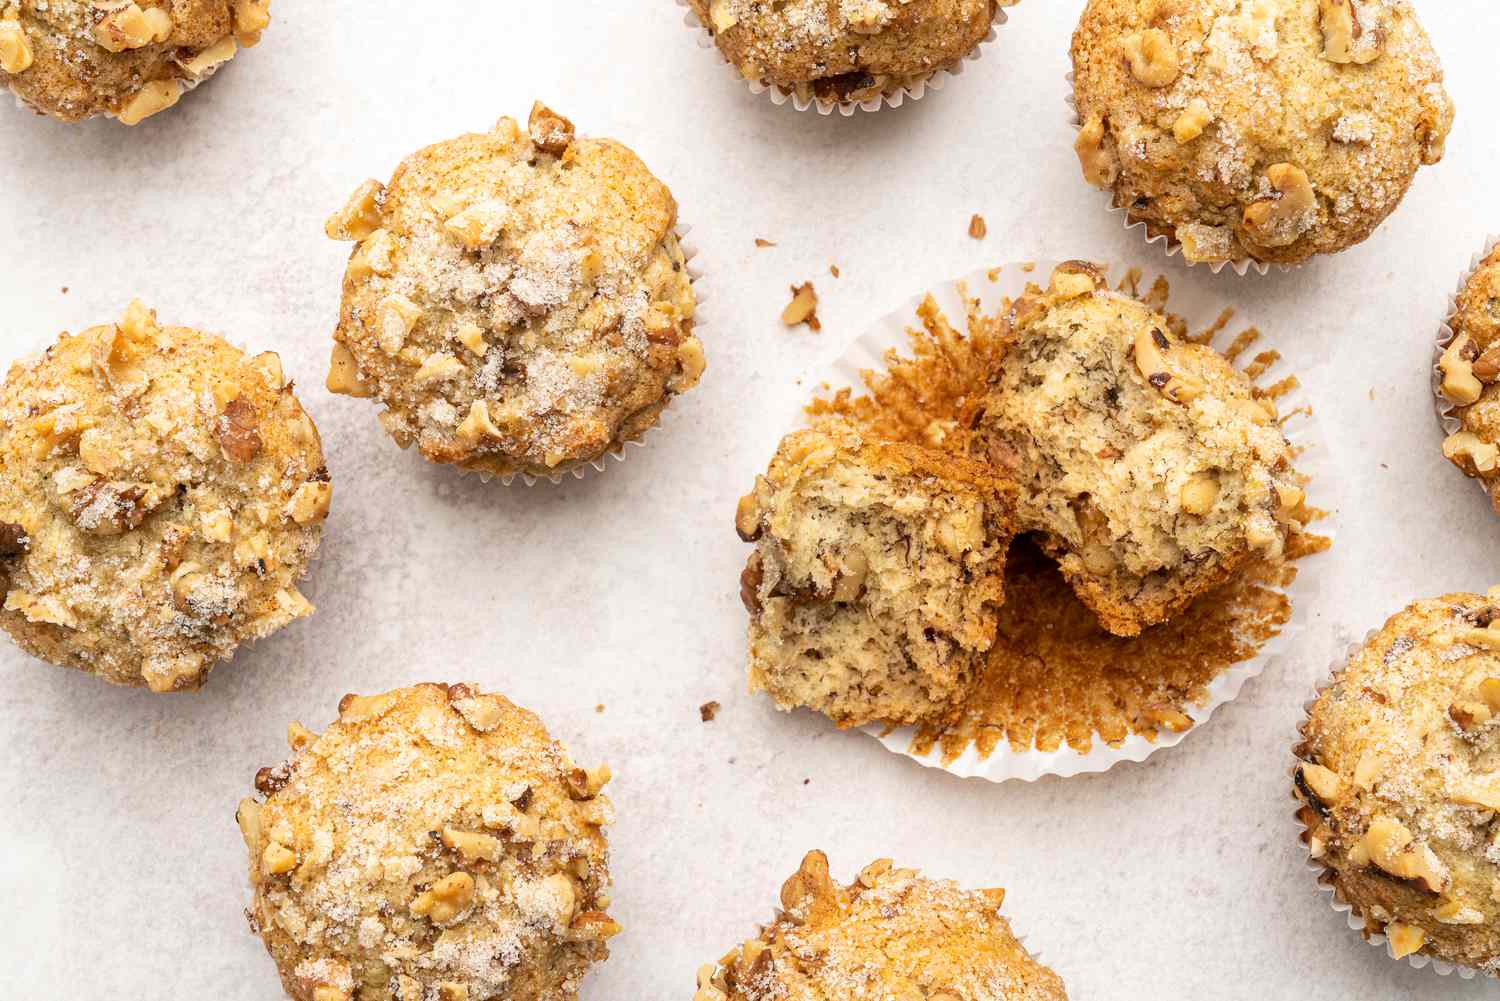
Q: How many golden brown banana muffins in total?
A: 10